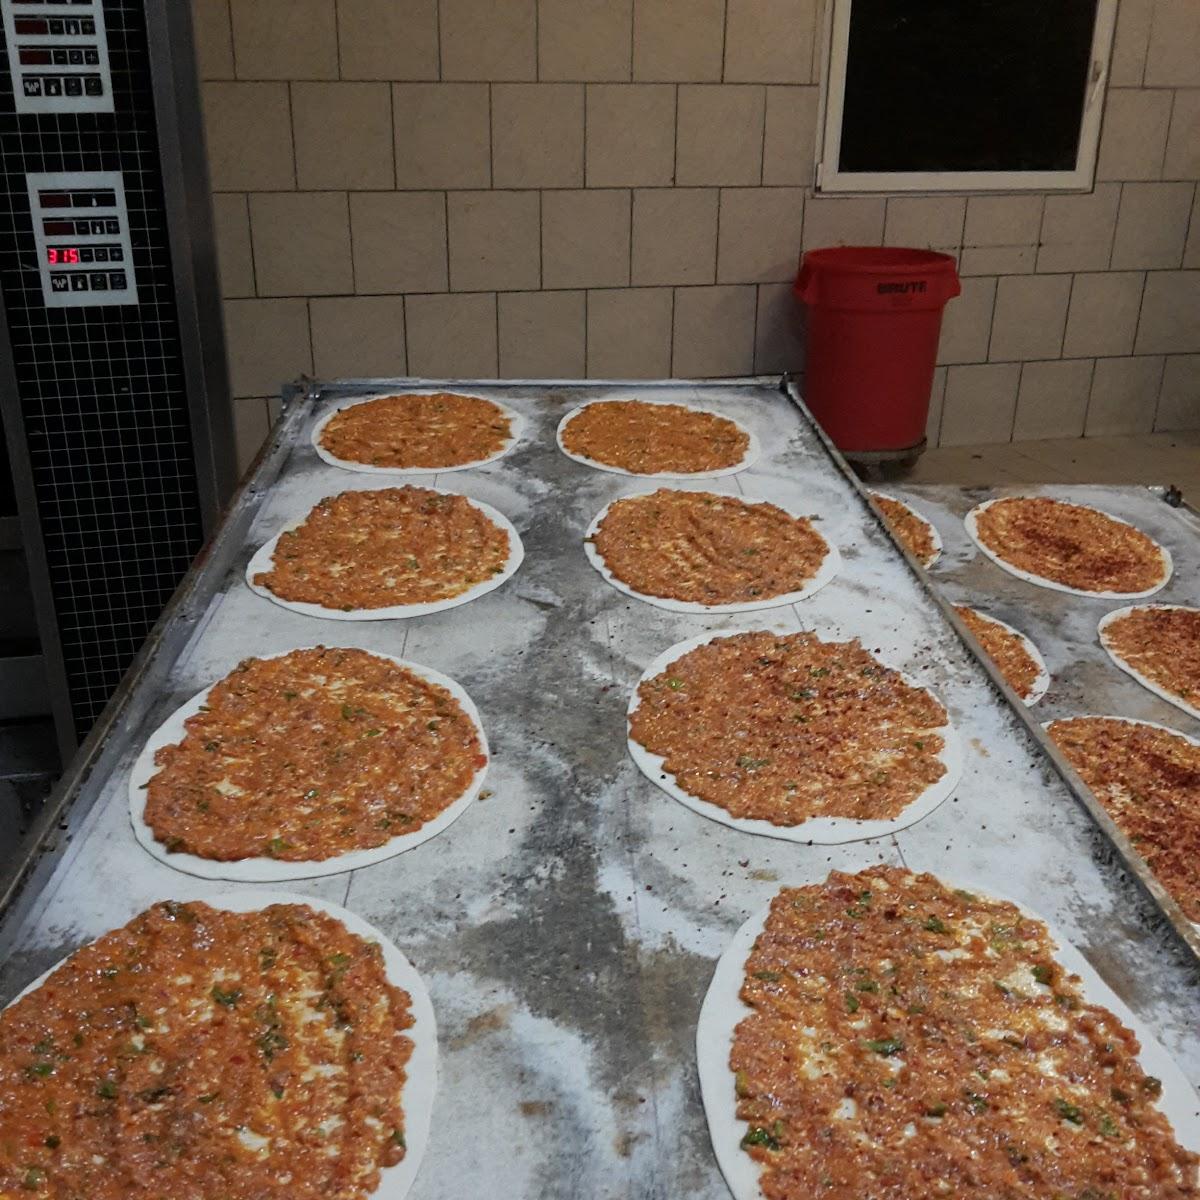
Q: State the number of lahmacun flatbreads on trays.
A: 13